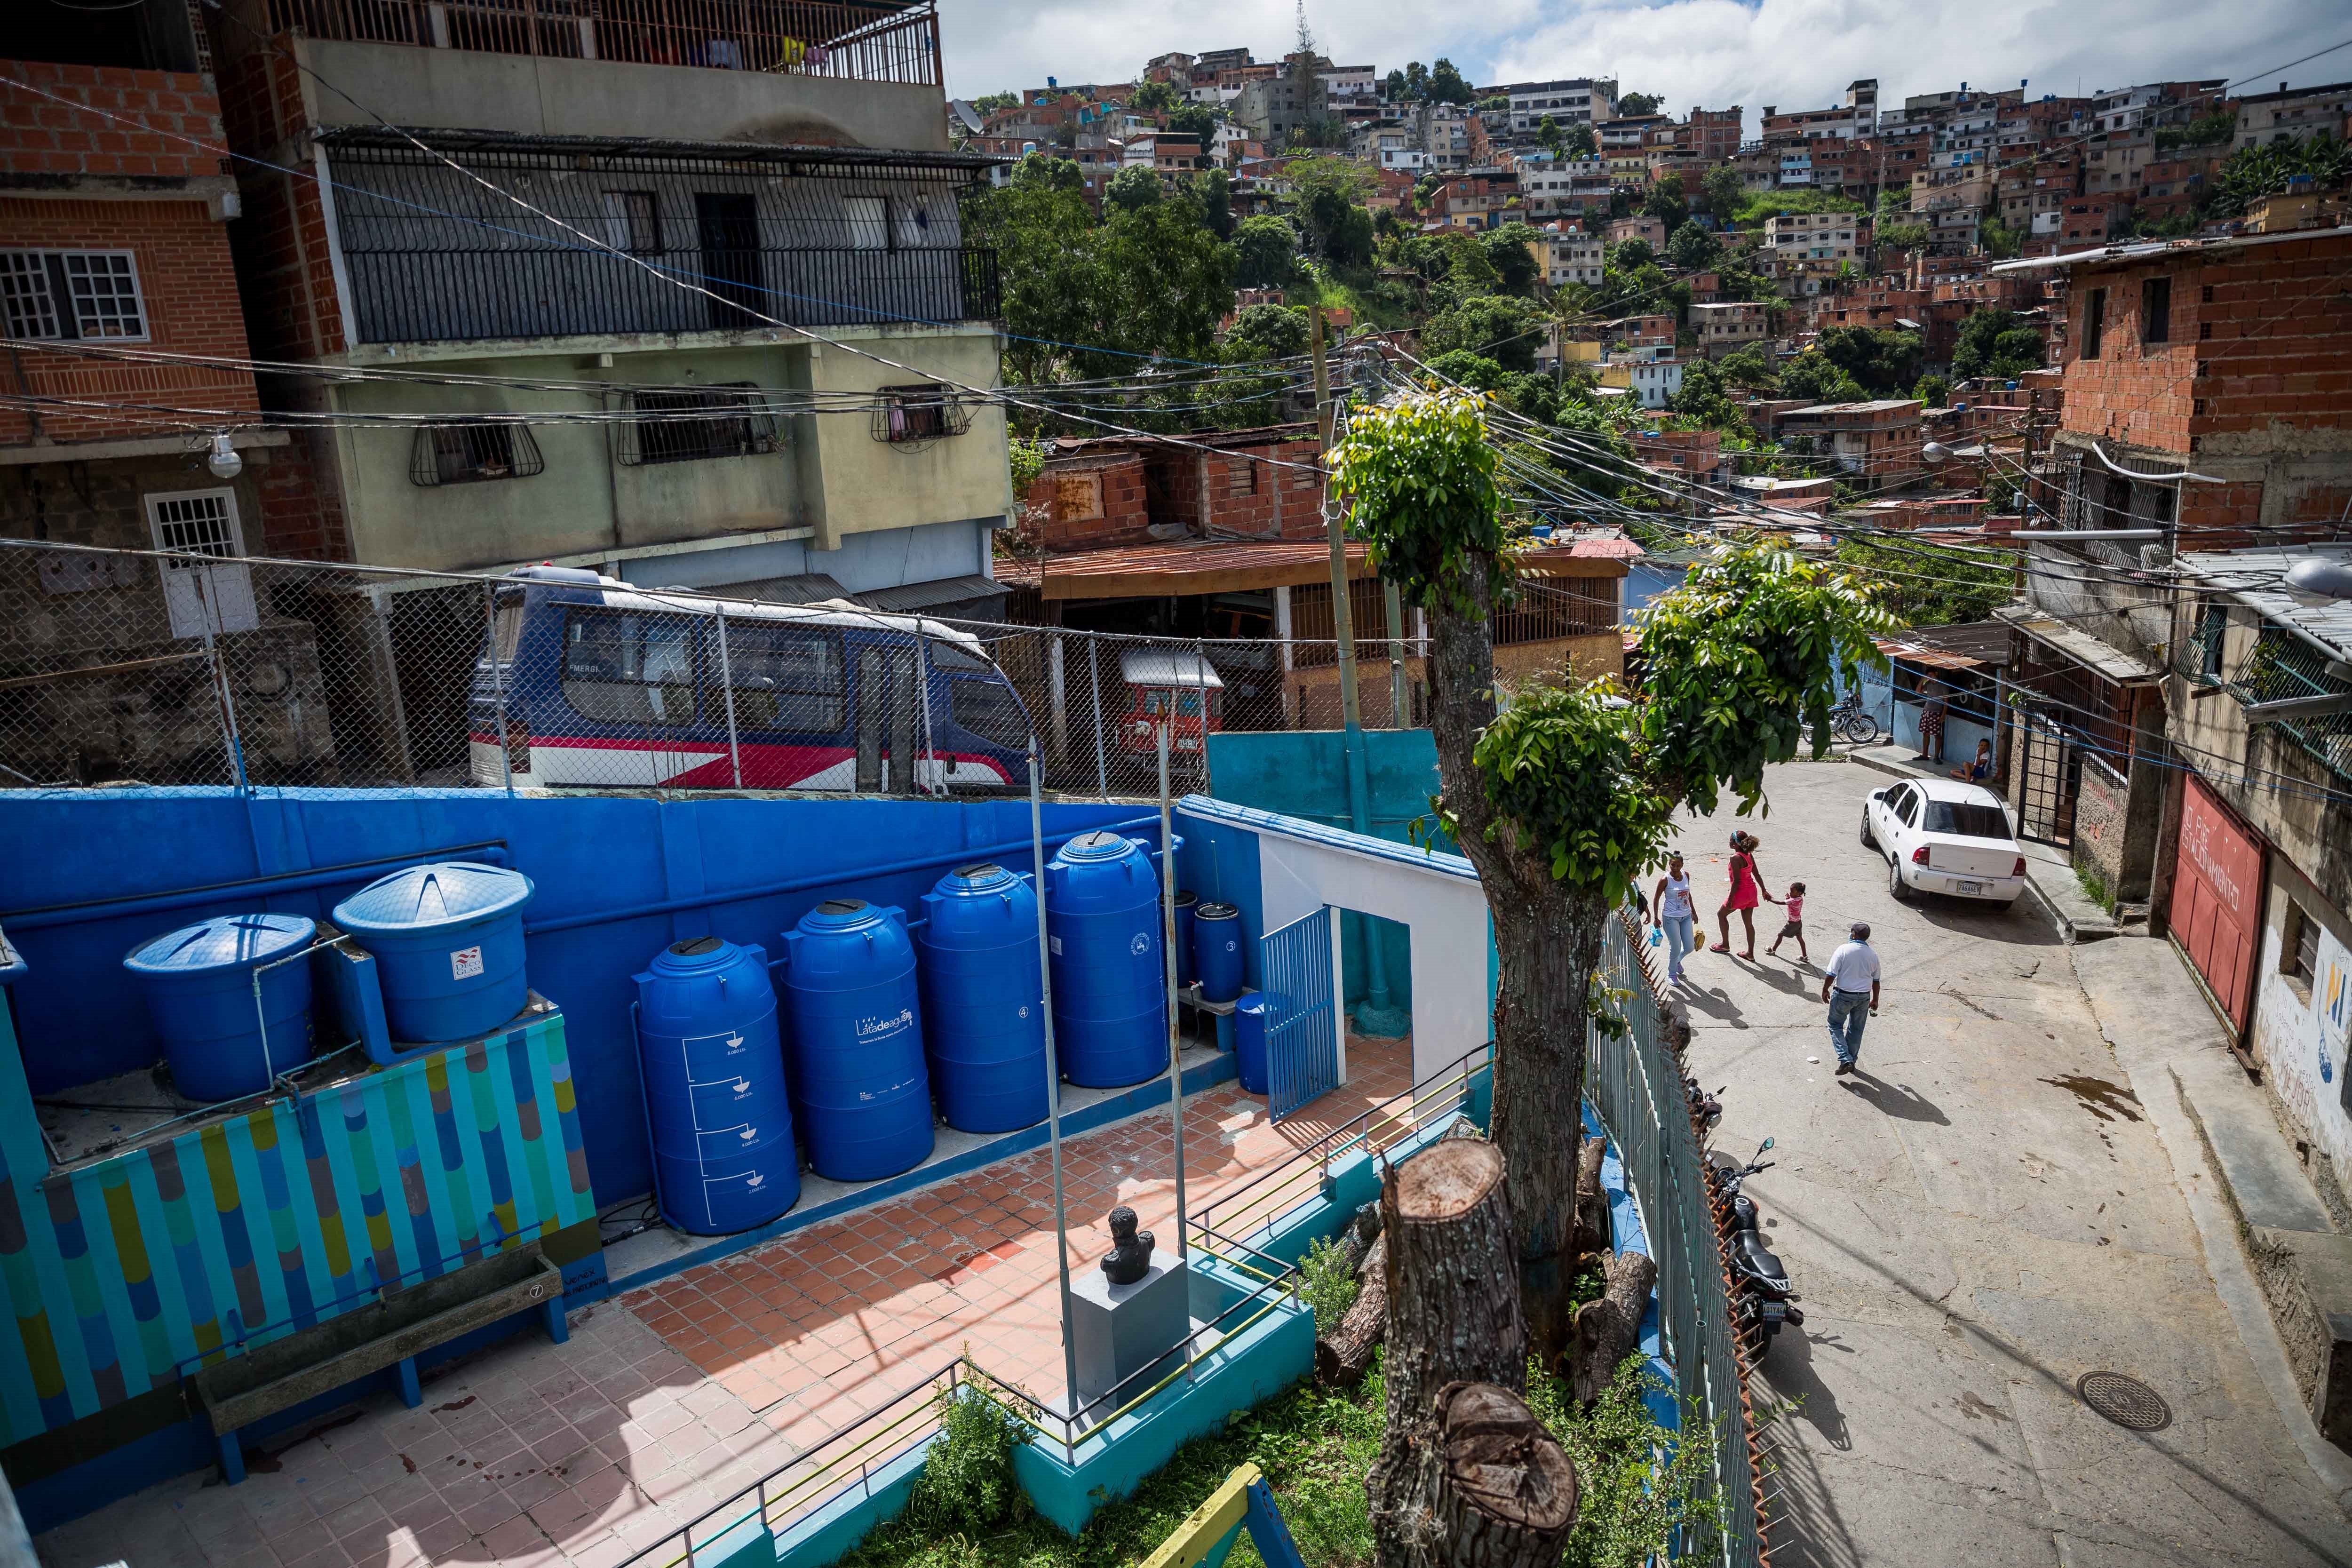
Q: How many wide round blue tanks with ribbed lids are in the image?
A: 2